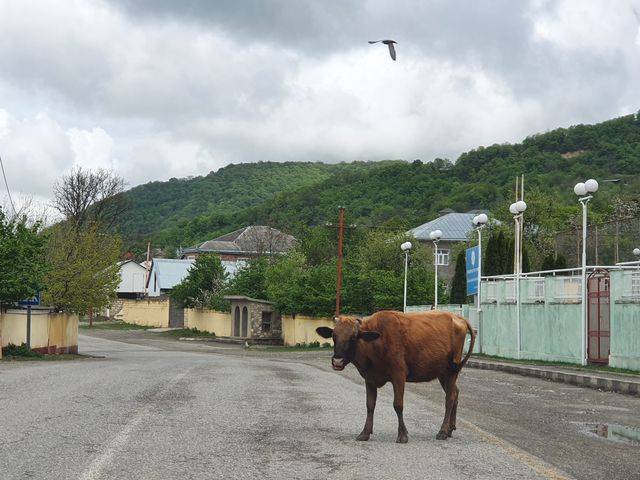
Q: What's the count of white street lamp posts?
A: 5